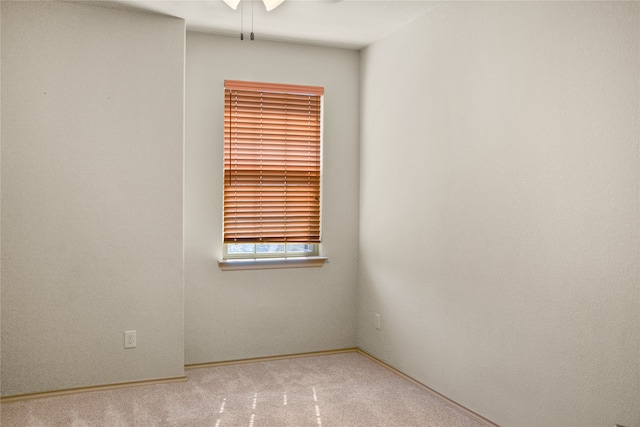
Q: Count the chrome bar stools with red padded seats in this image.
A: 0